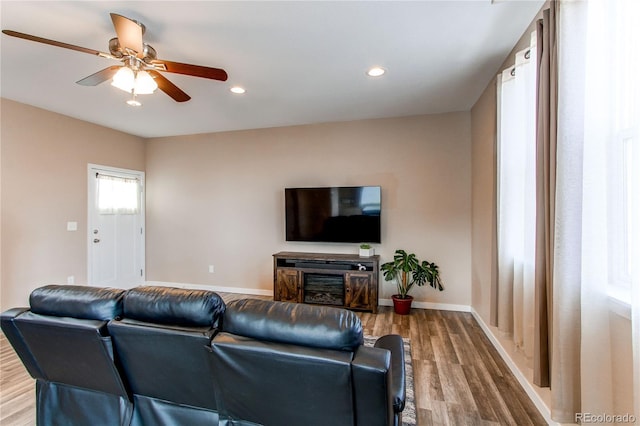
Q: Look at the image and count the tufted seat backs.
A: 3